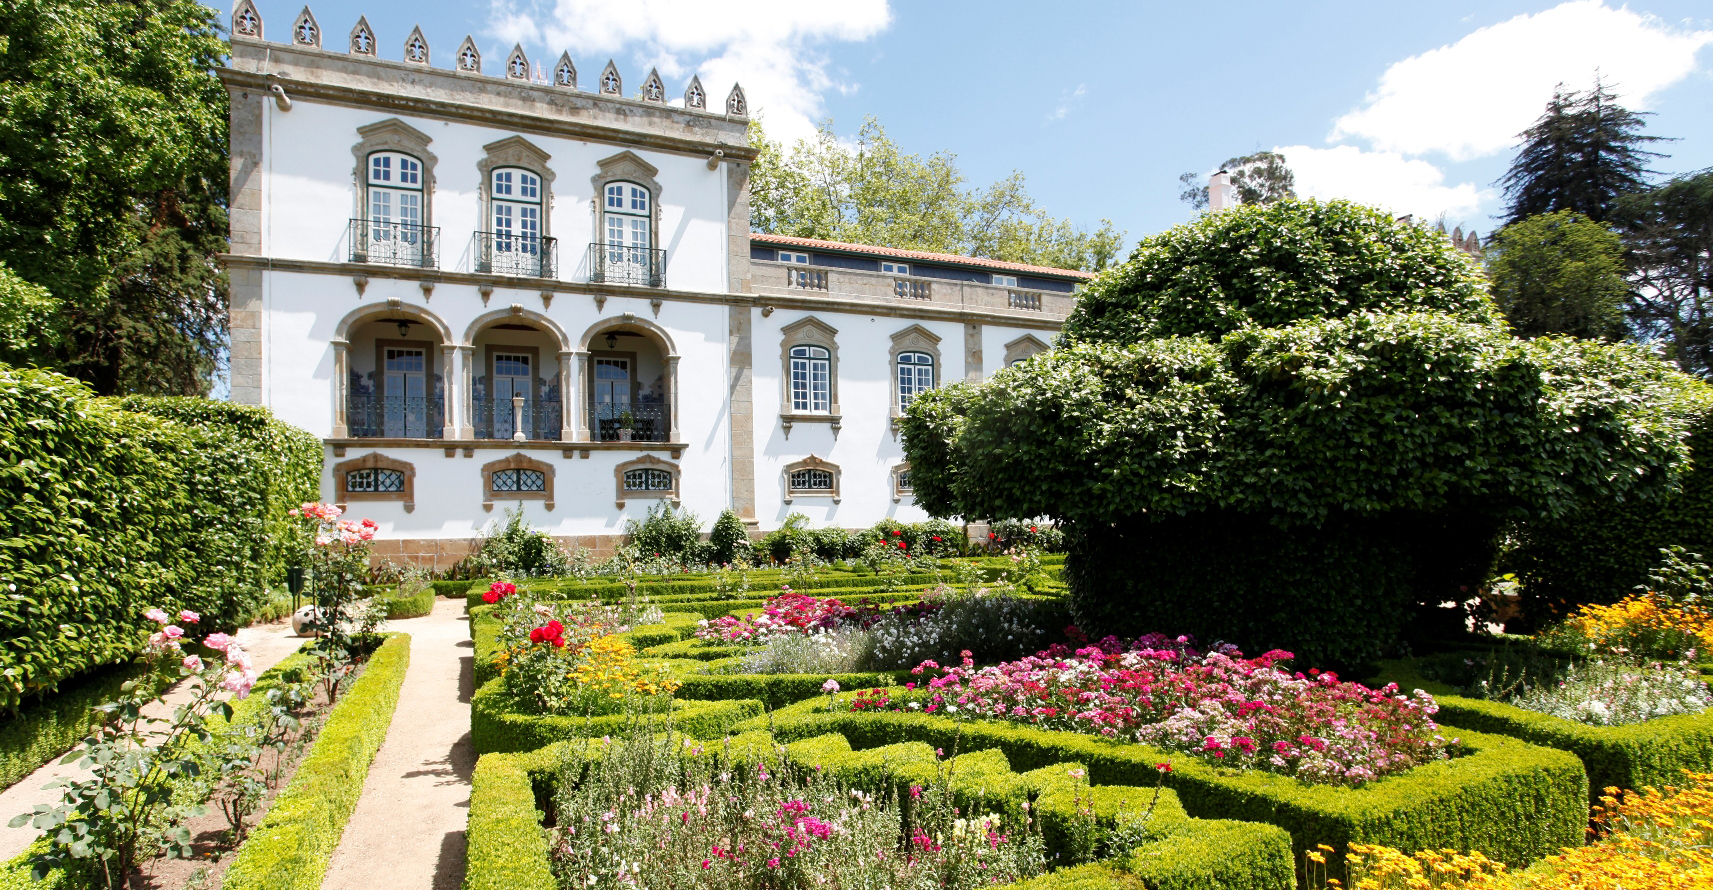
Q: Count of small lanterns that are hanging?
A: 2